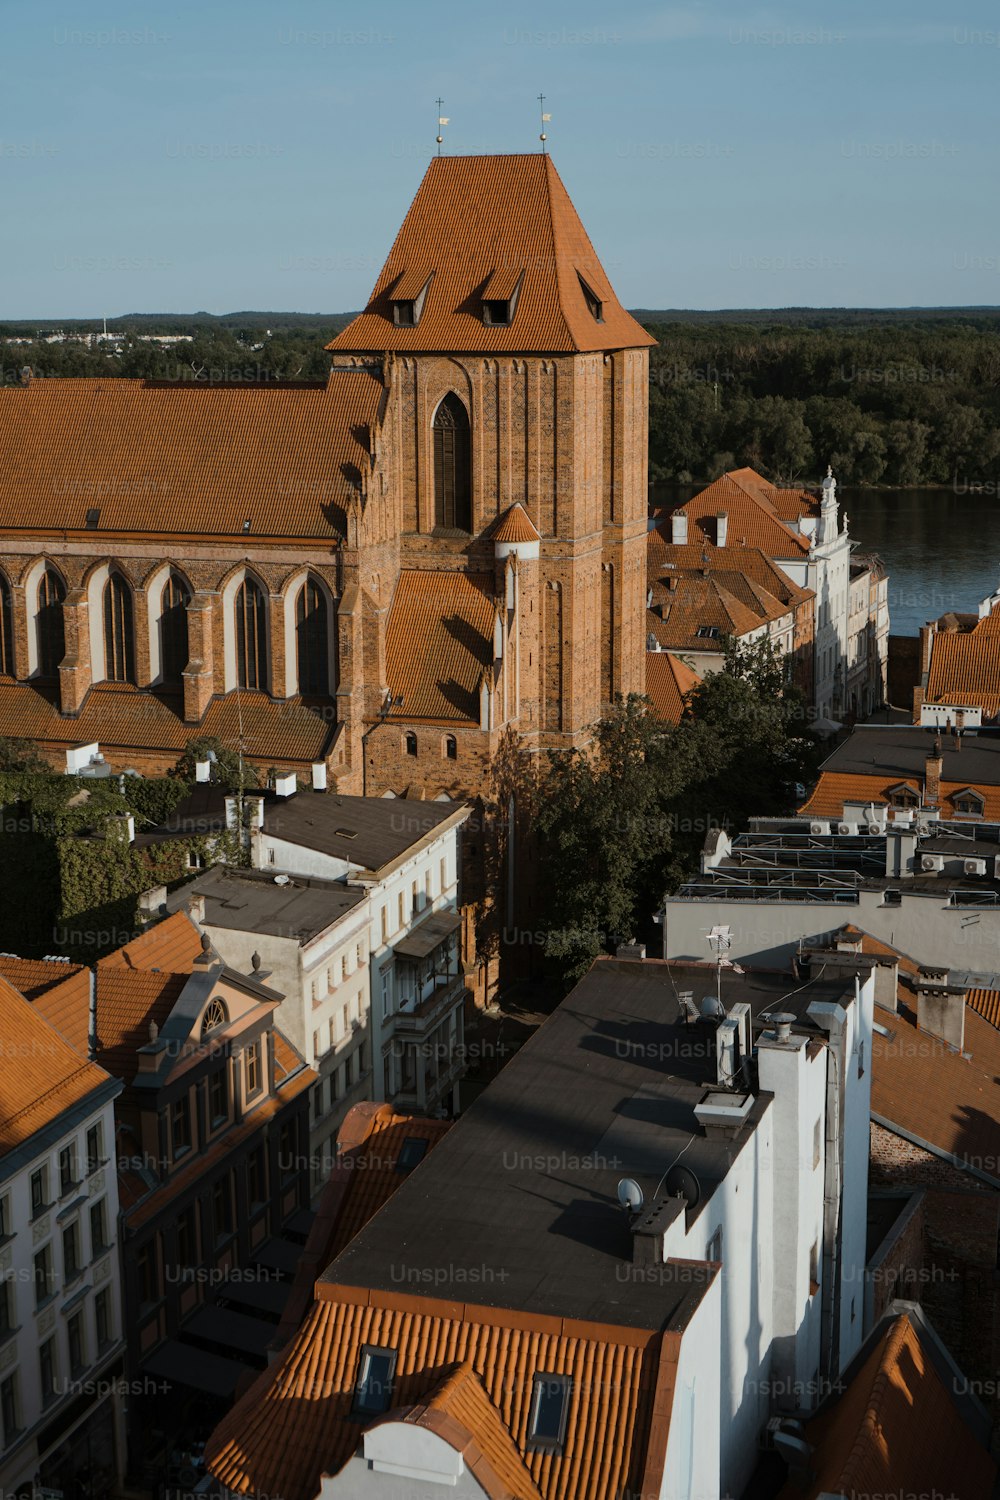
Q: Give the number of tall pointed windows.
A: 7